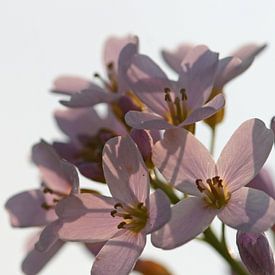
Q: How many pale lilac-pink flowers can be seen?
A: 7